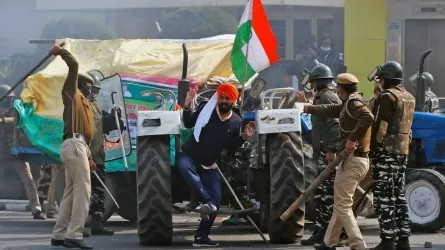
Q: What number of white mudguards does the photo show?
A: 2